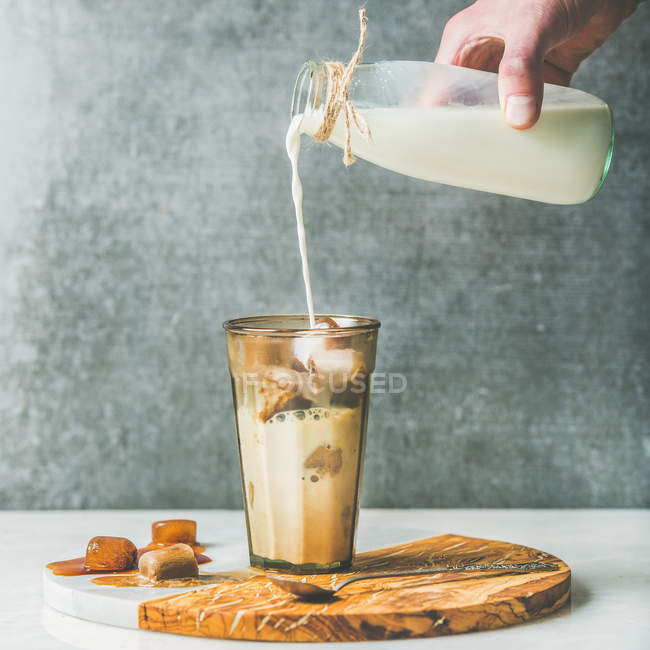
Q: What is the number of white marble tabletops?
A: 1